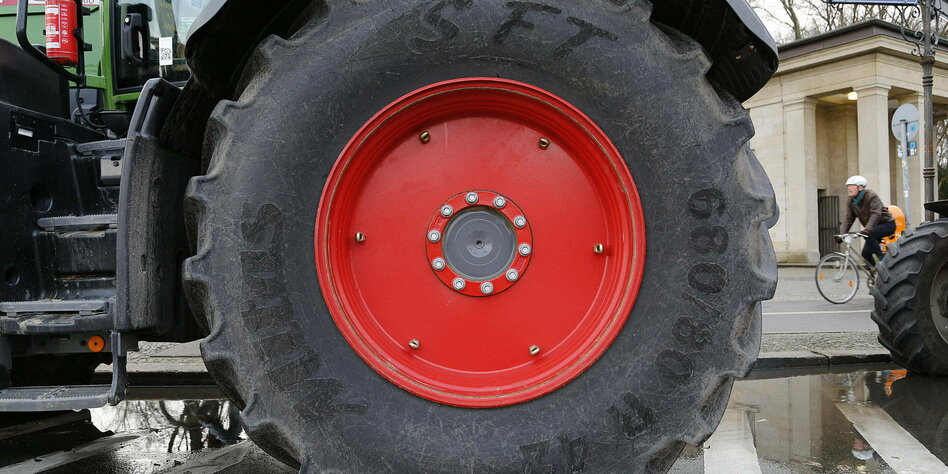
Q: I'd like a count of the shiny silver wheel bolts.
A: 10